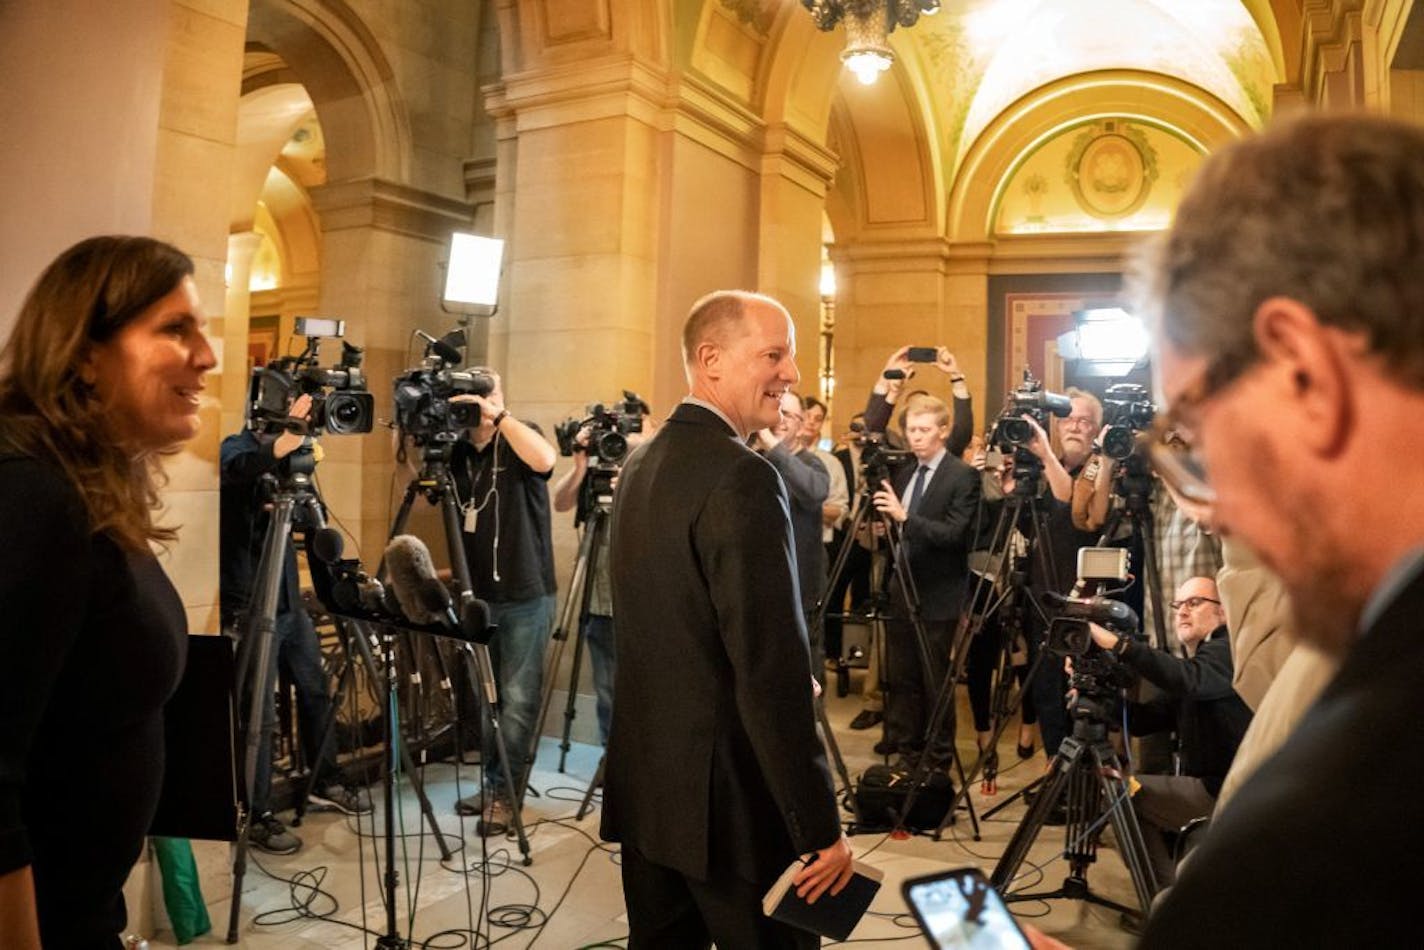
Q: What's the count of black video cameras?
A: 7